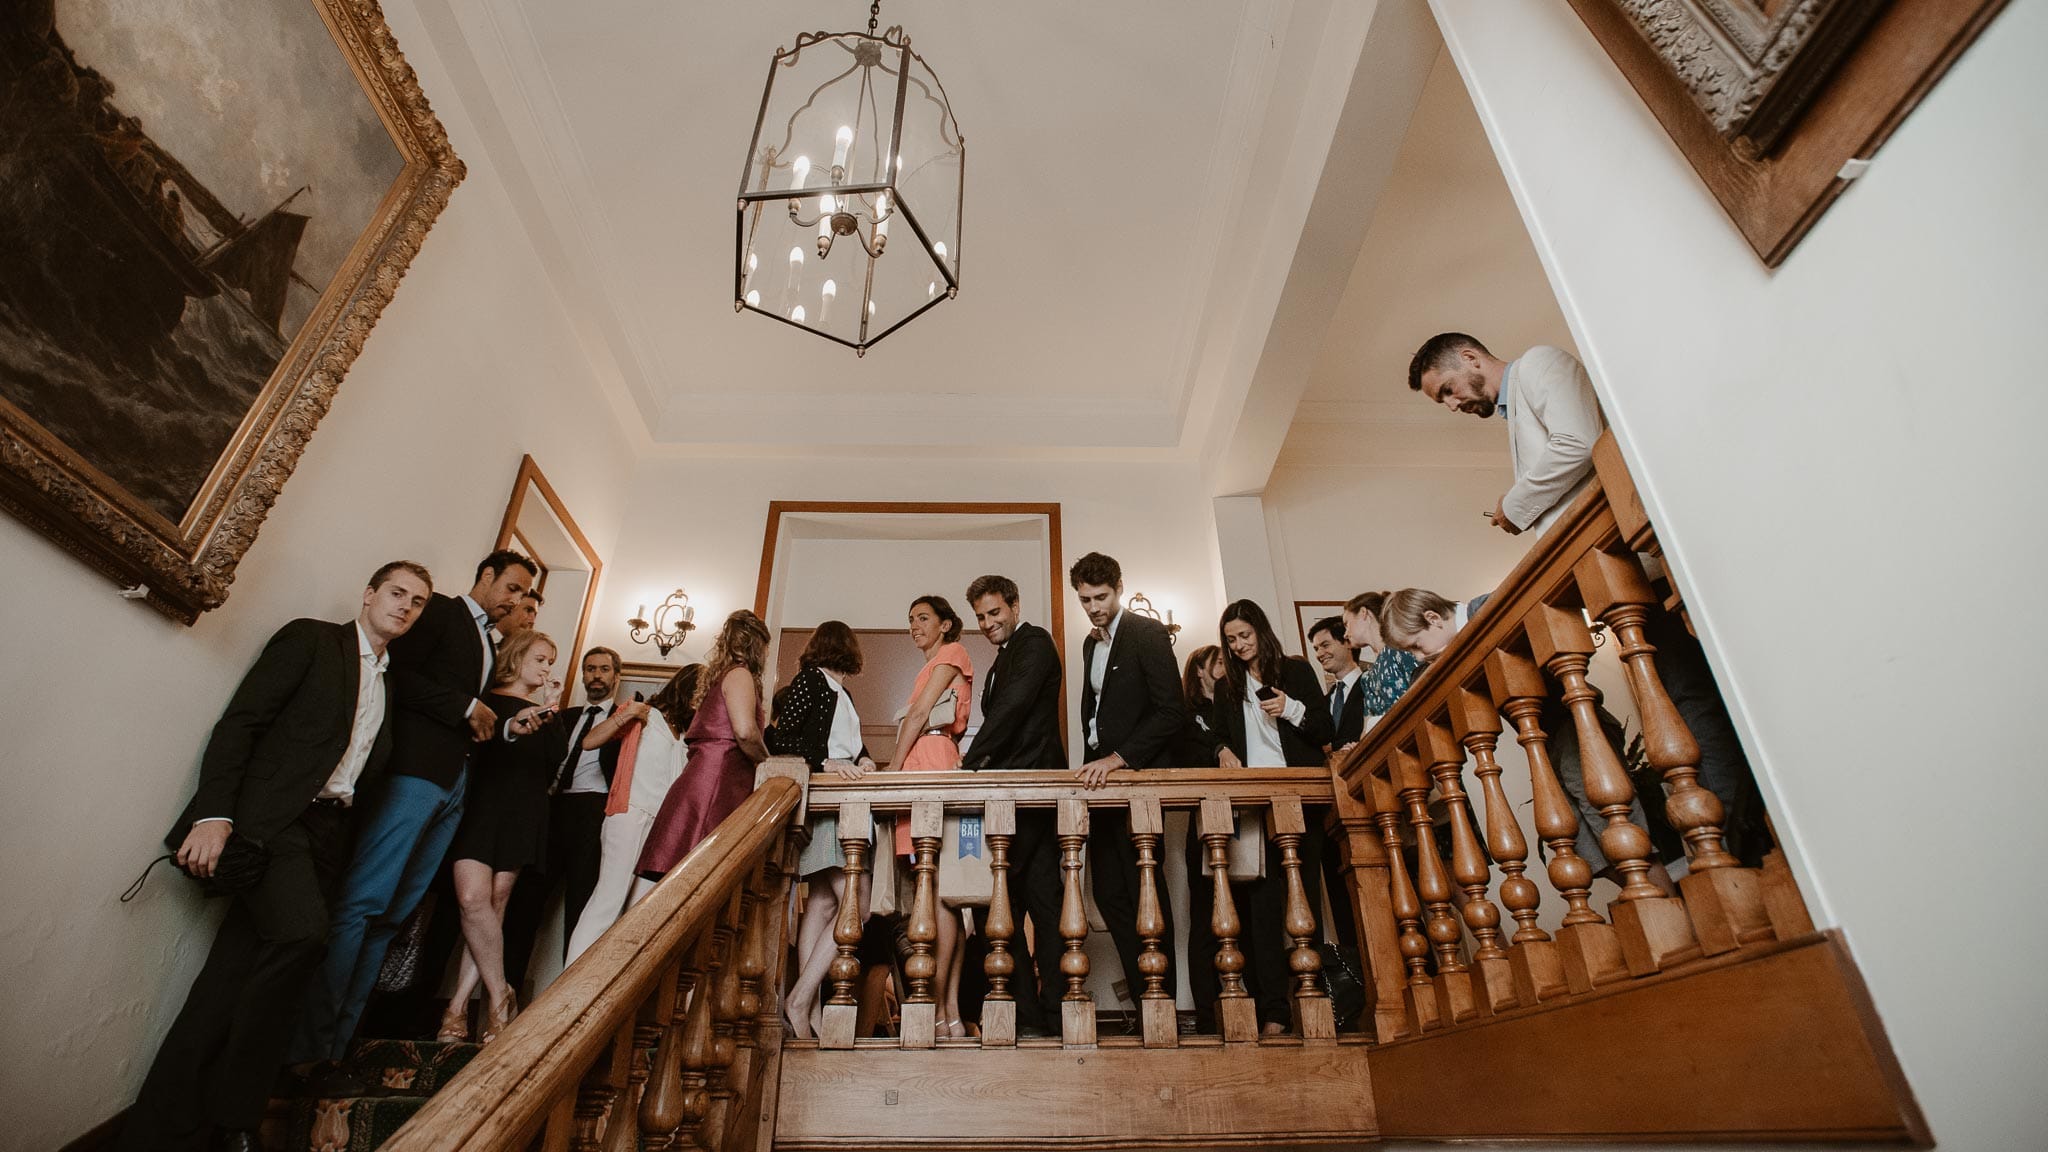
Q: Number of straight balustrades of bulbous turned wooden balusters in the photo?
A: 3